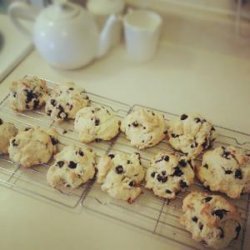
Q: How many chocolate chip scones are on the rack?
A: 12